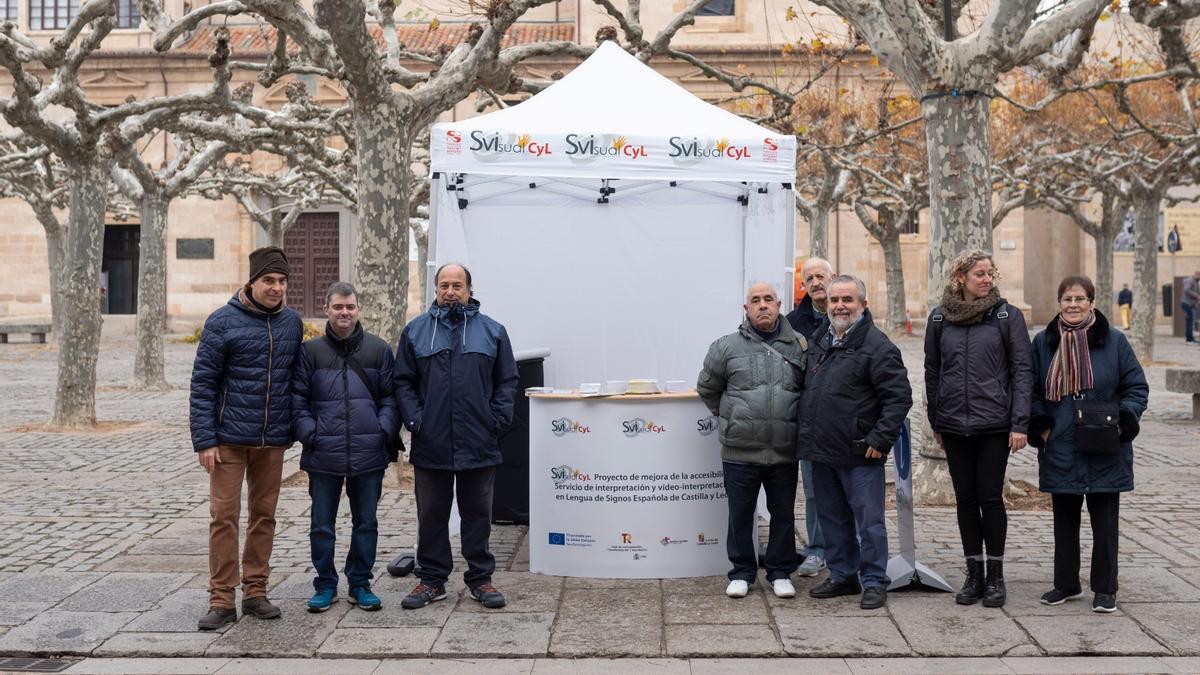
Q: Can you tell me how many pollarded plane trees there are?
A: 11